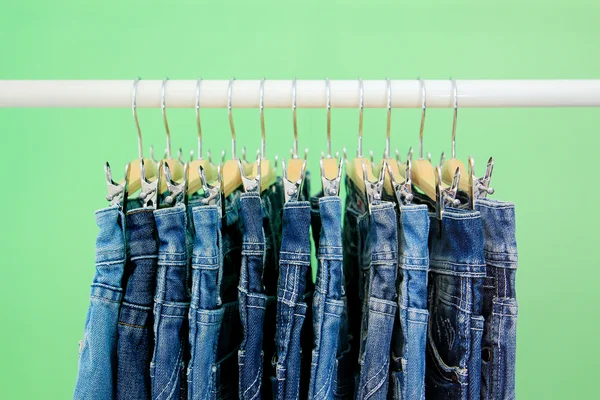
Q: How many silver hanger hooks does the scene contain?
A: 11